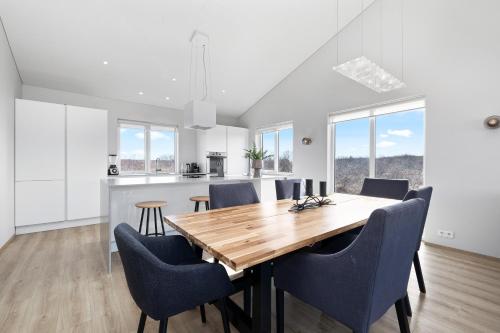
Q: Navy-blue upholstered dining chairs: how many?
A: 6